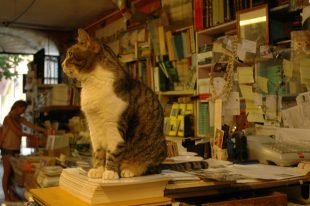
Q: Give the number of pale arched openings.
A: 1